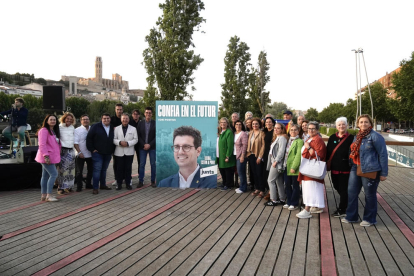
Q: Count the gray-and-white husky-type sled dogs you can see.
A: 0